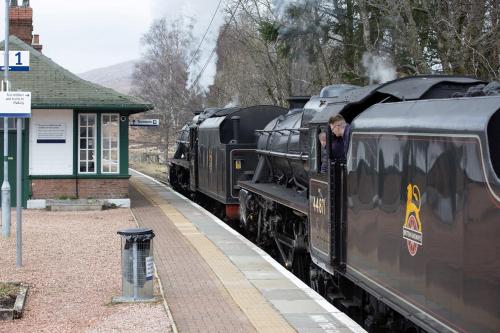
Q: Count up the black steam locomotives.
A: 2